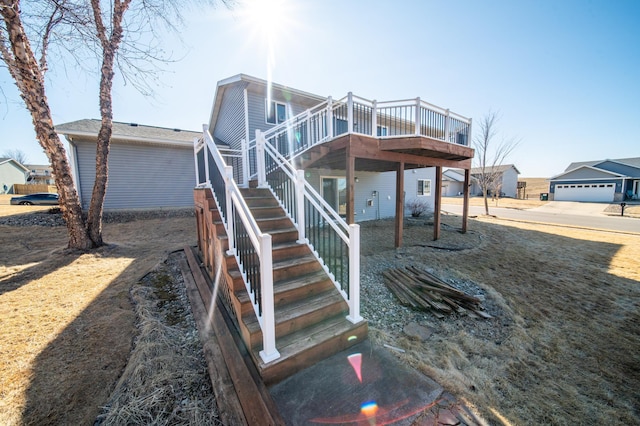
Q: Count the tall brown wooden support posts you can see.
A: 4